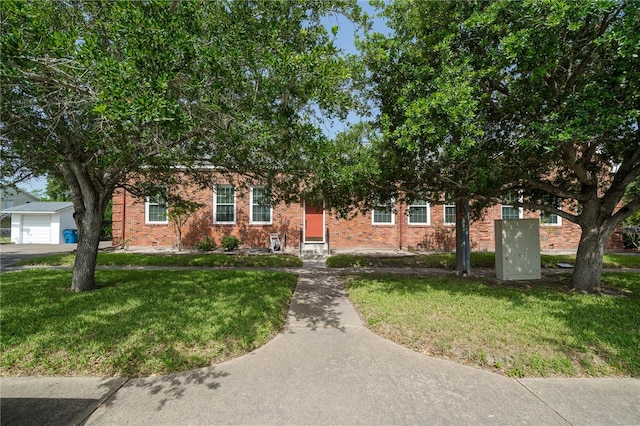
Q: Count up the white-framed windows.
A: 8